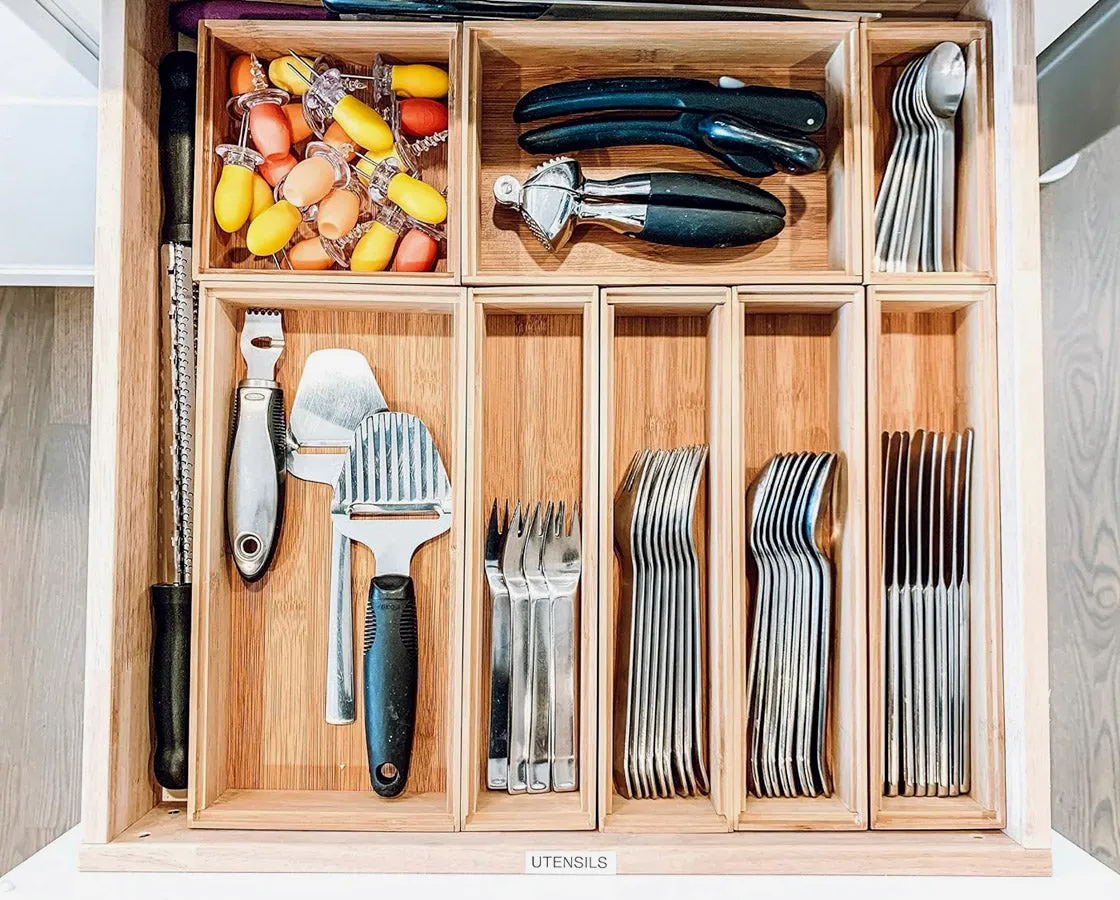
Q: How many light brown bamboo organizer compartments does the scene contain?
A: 8